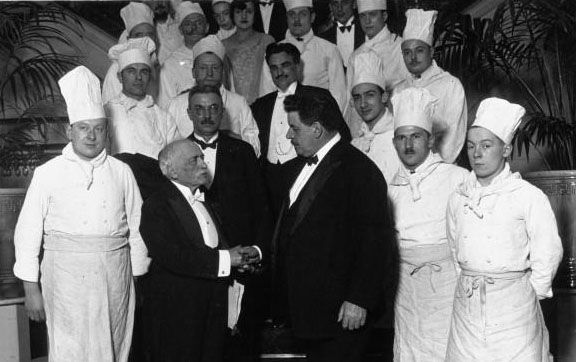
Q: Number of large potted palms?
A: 2